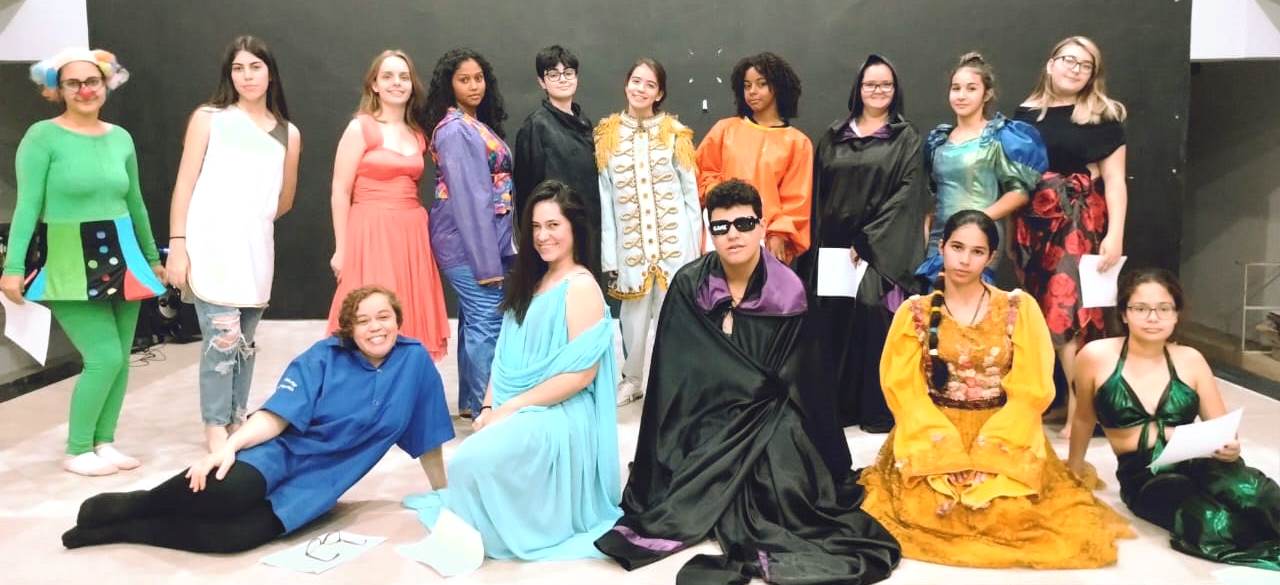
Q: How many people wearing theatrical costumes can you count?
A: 15